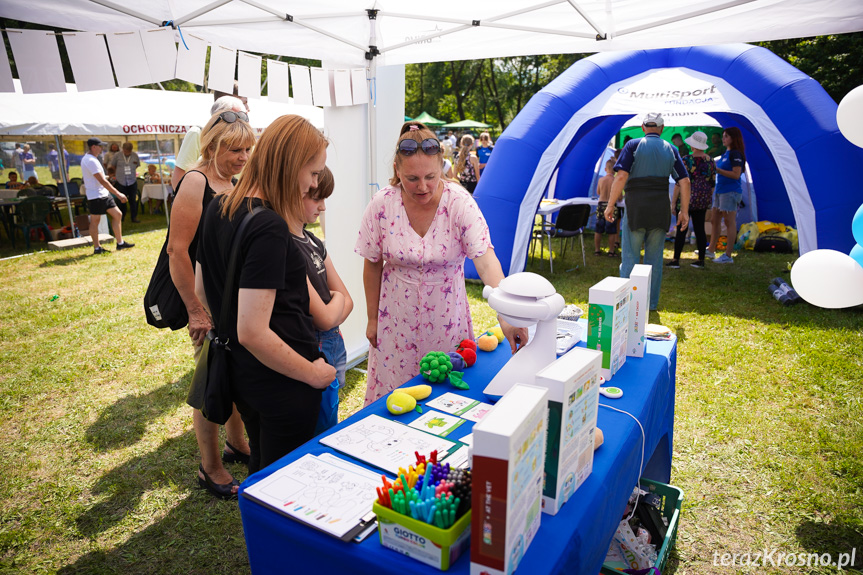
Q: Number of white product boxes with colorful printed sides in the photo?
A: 4